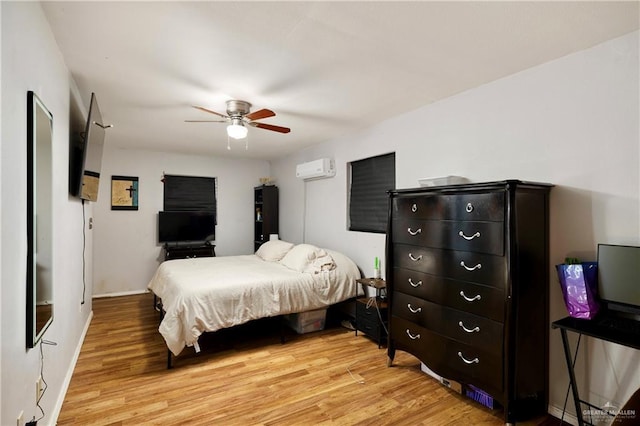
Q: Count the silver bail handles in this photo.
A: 10